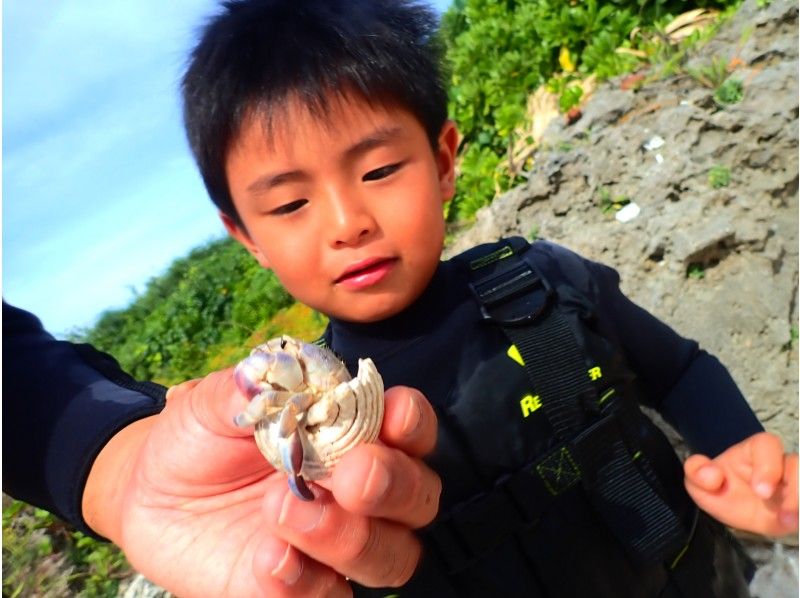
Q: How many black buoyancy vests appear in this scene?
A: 1